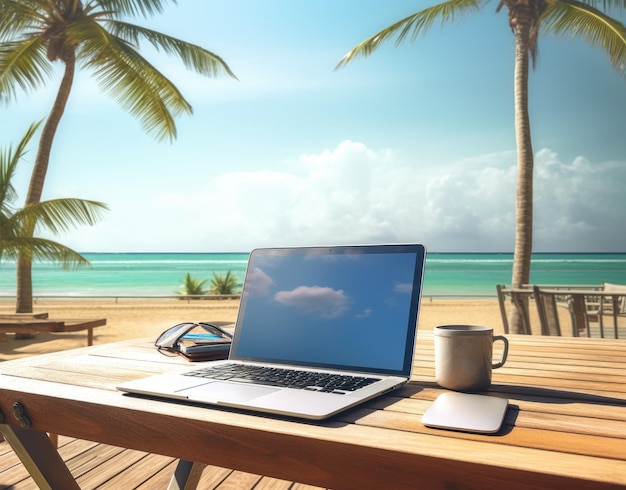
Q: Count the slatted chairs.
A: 2